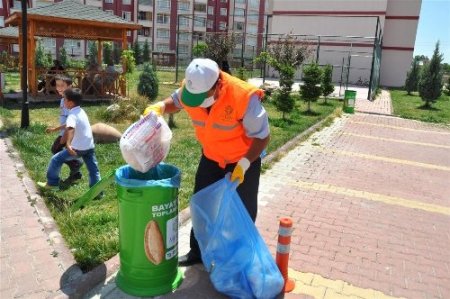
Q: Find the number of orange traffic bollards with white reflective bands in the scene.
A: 1